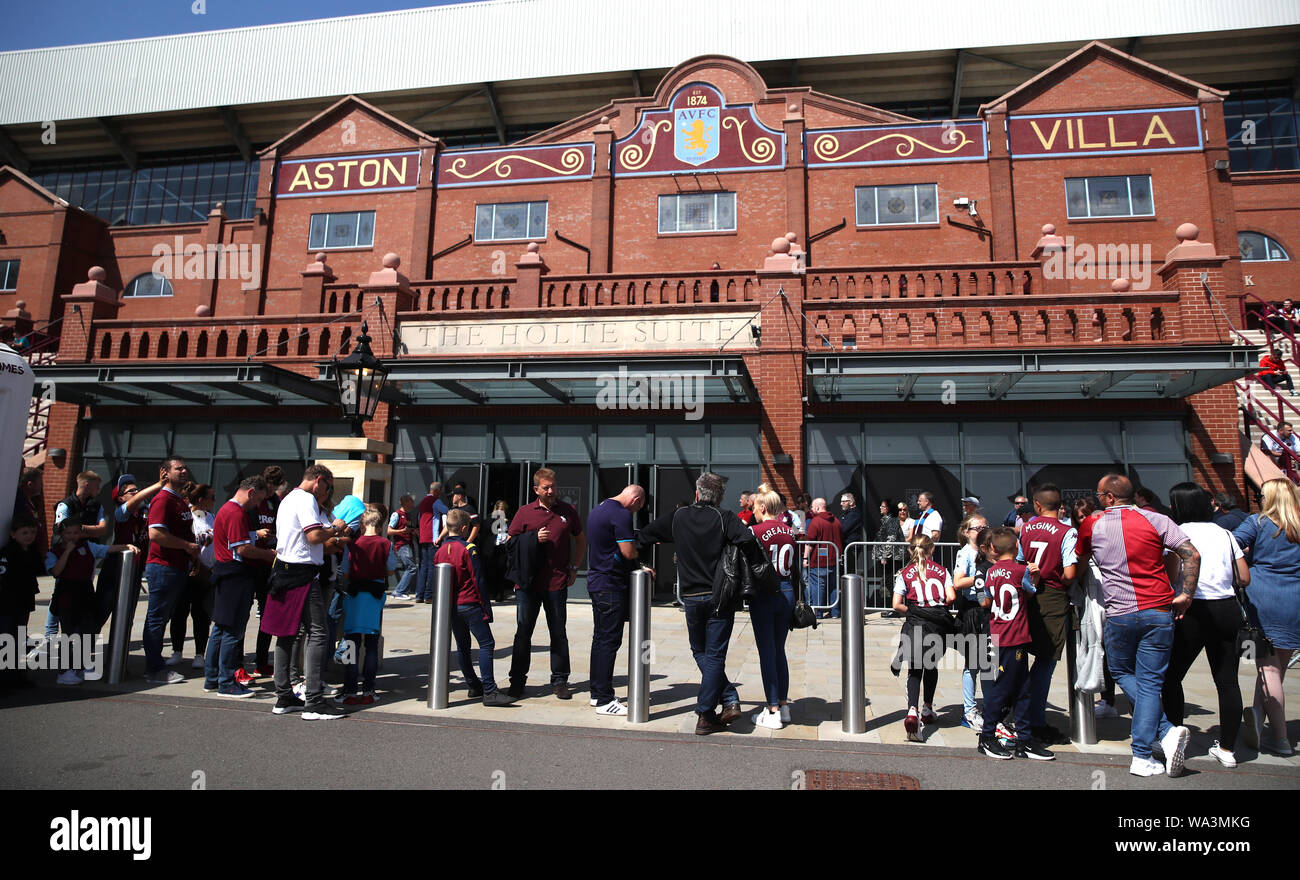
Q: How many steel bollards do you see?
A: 5